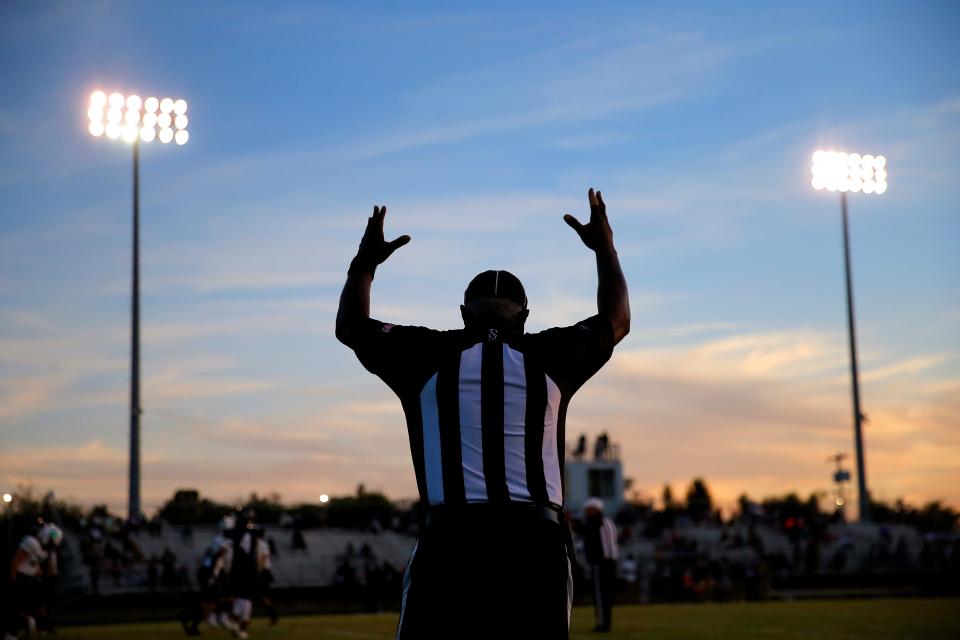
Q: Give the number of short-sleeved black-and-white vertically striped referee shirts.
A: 2